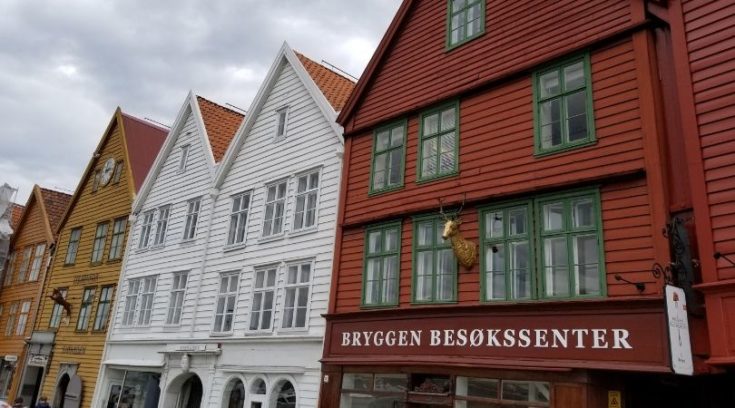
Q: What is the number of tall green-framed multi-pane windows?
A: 8